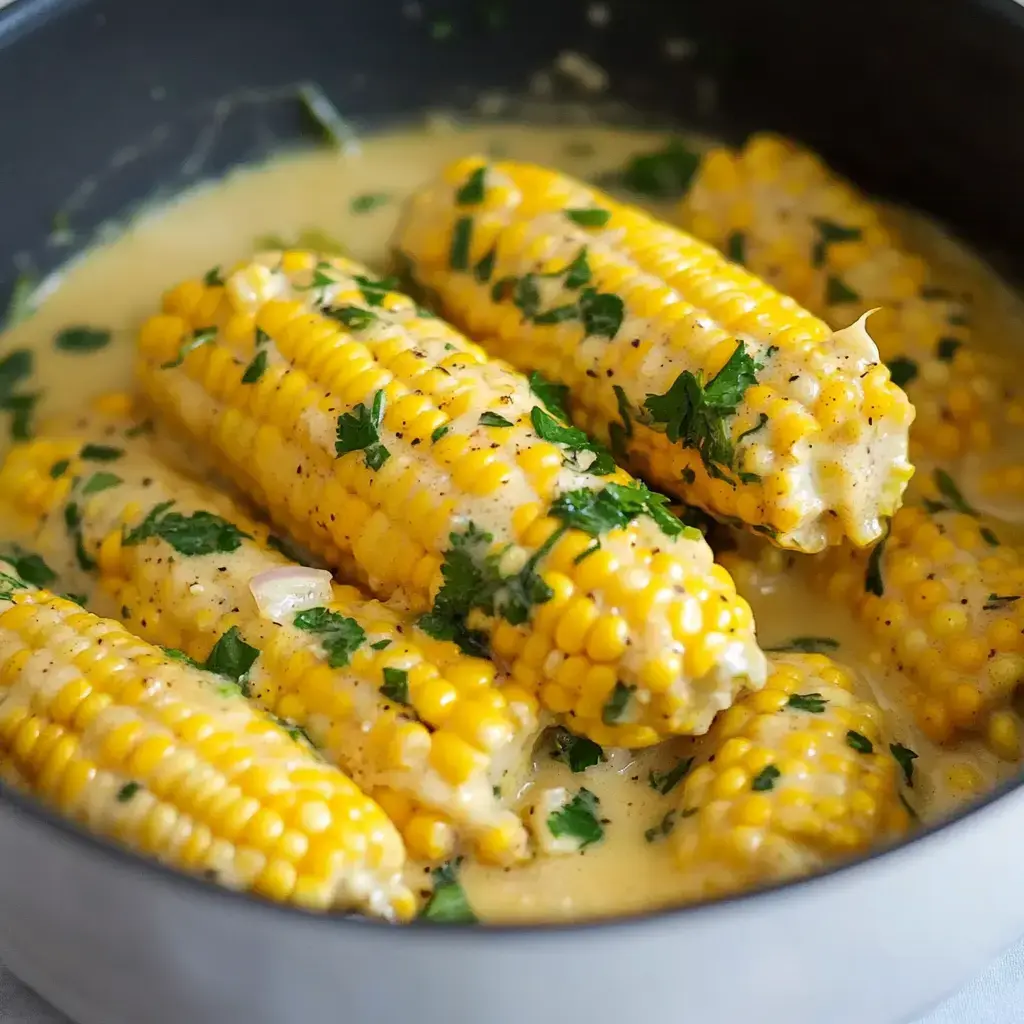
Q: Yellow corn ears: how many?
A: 7